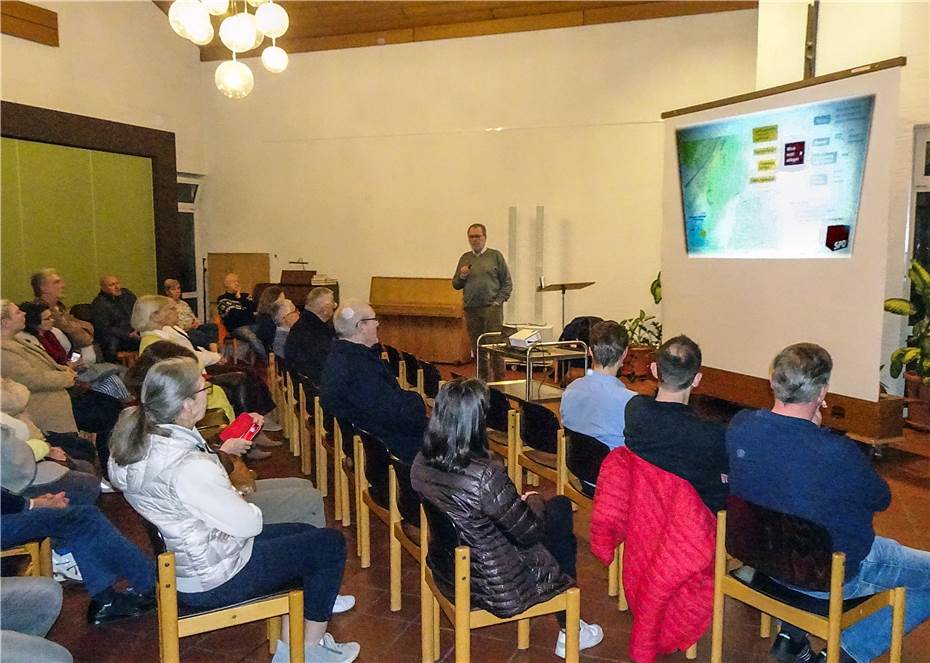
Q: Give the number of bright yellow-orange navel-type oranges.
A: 0